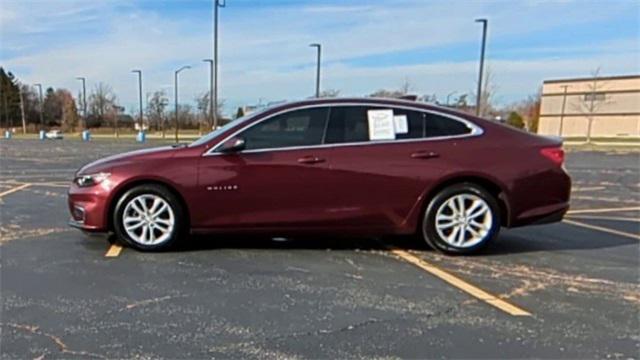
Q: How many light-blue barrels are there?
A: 4